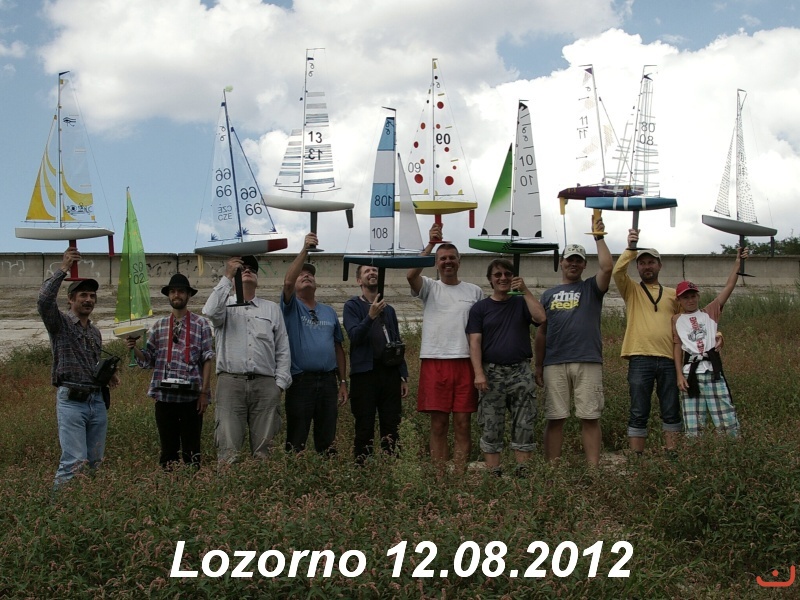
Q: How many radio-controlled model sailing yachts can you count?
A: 10